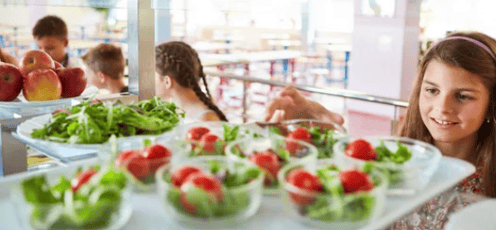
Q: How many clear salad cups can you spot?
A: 8